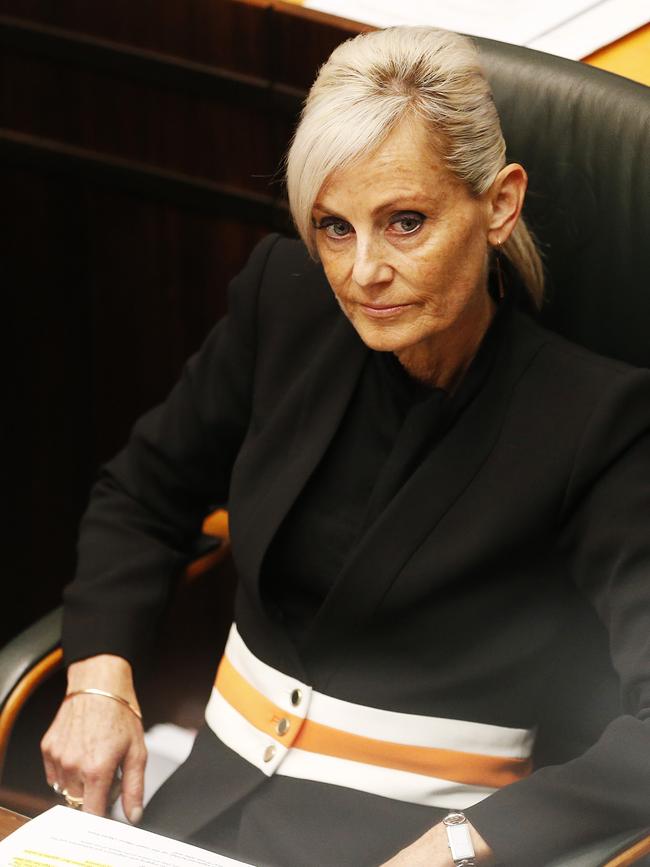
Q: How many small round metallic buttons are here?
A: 3